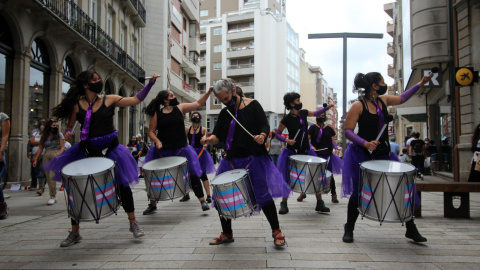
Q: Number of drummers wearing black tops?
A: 7